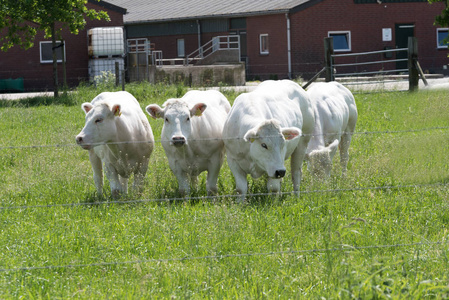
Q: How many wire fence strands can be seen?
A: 3